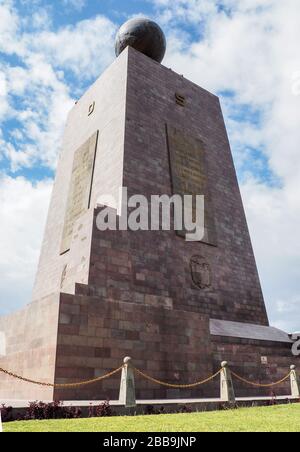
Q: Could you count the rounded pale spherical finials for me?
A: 3